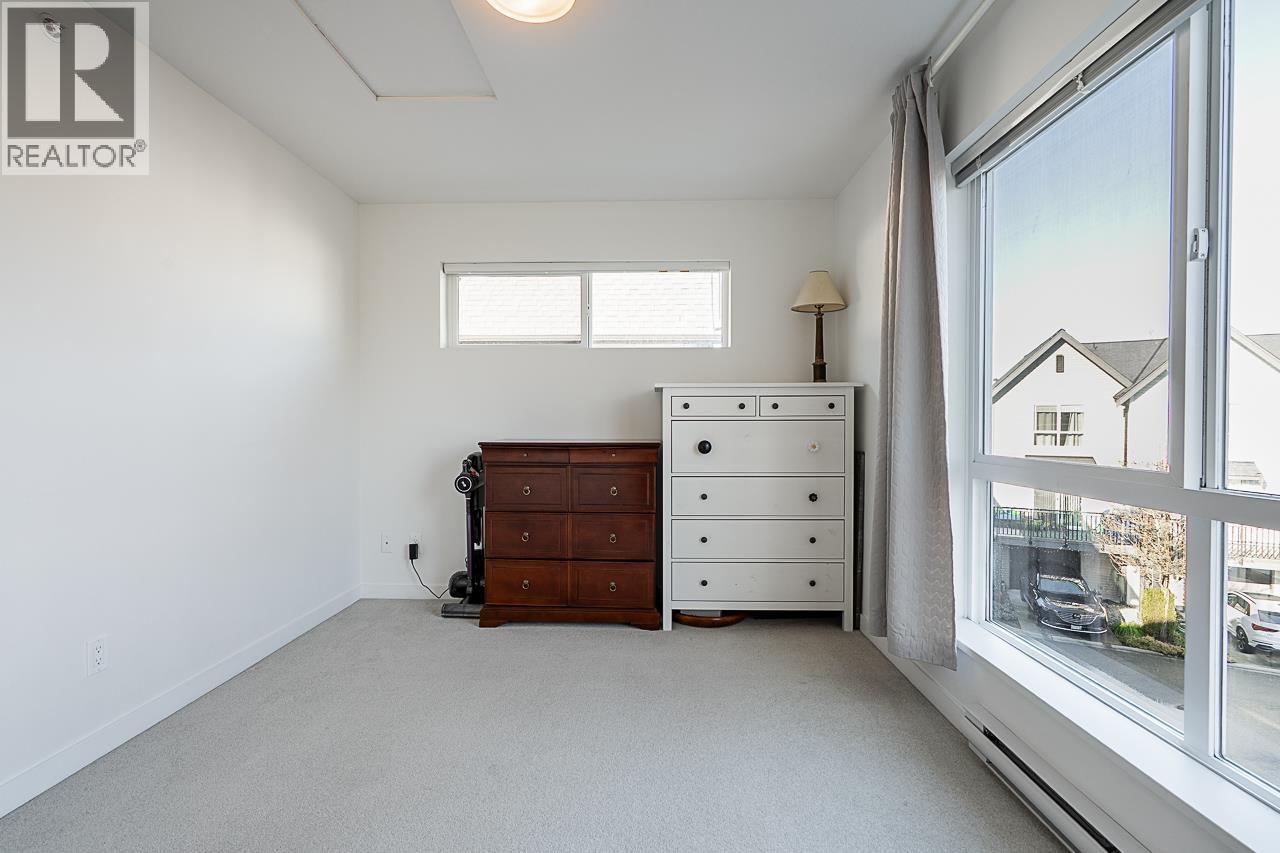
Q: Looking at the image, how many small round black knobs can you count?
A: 9